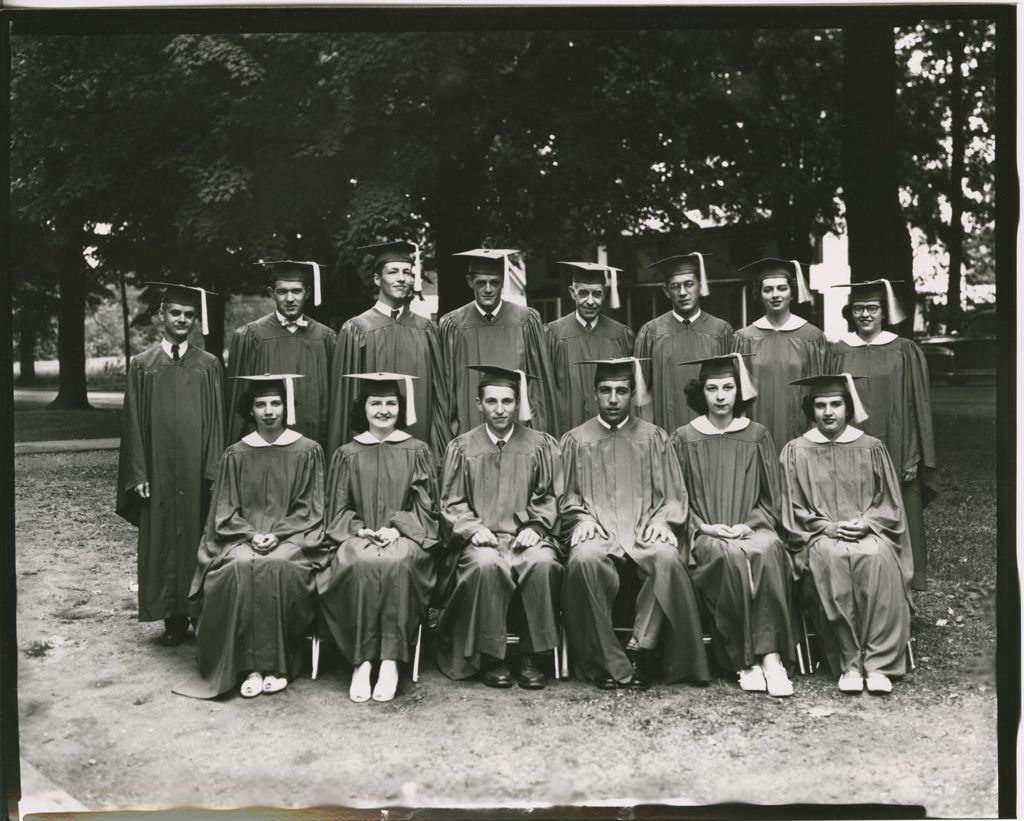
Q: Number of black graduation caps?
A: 14